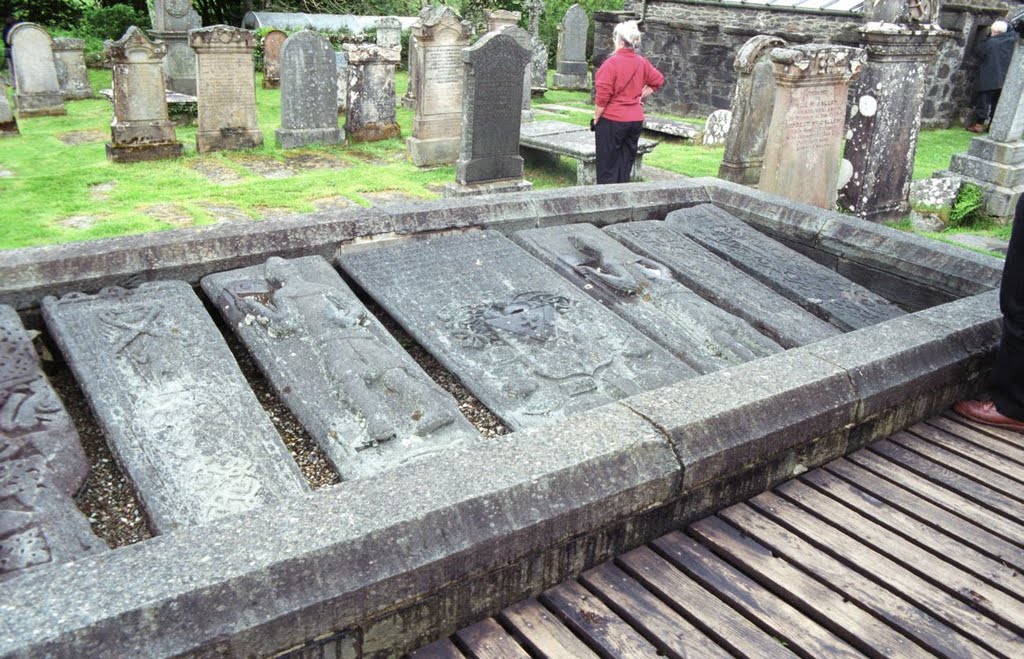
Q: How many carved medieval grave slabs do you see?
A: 7